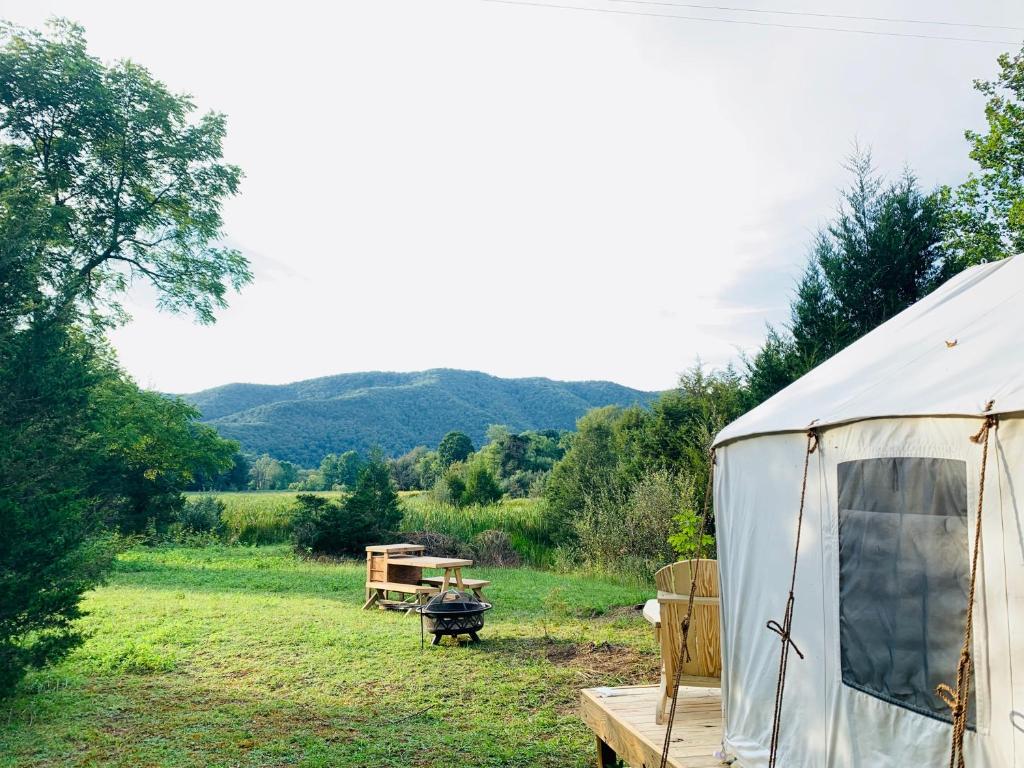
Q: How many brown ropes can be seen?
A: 3